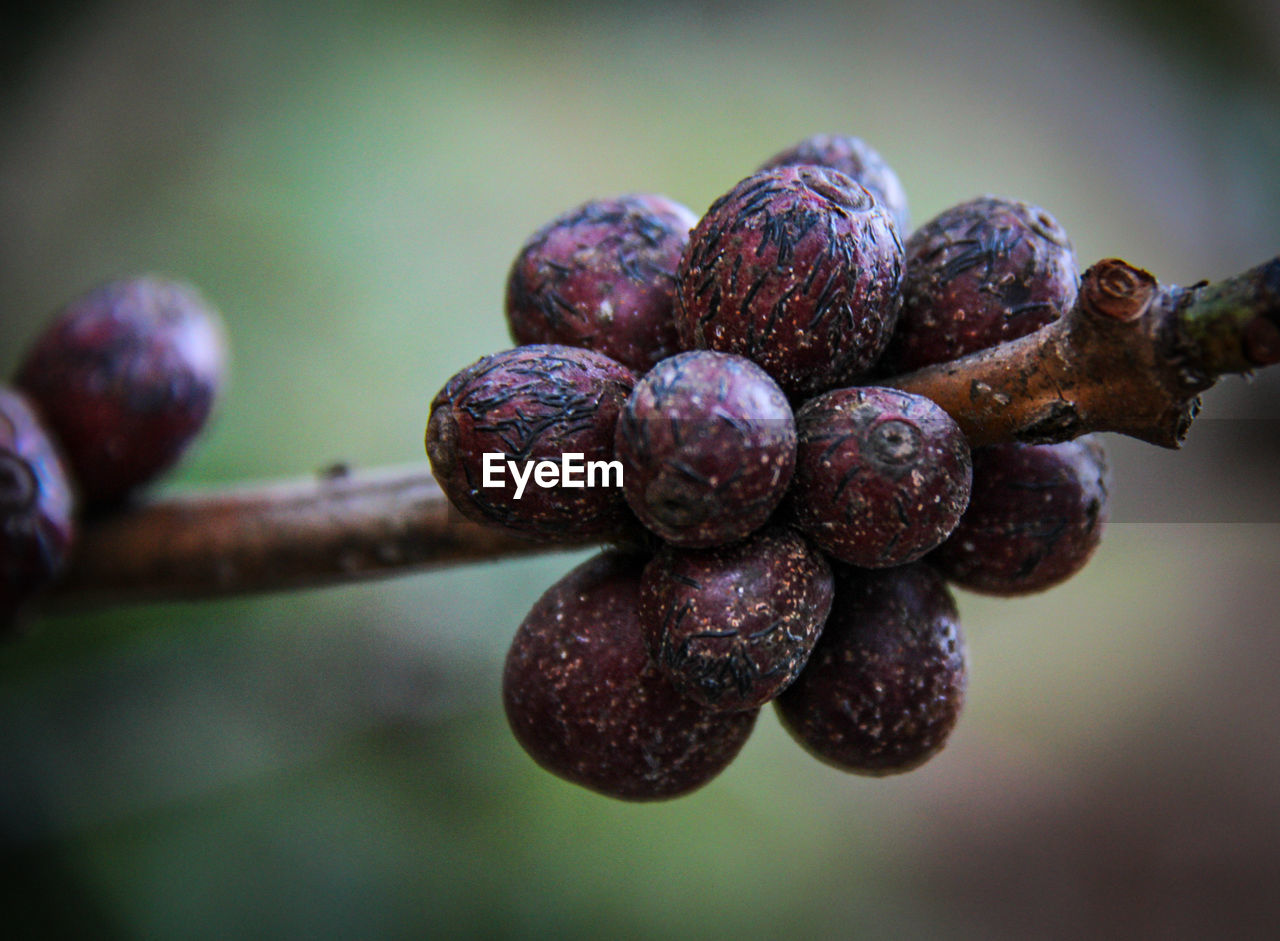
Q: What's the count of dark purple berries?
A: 13